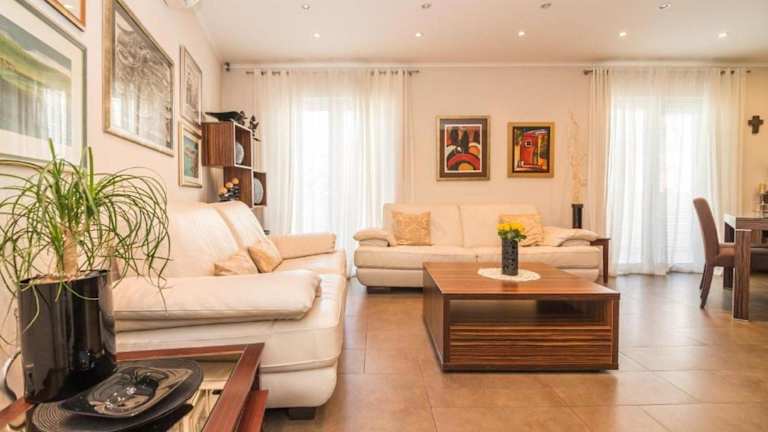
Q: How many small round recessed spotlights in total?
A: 9